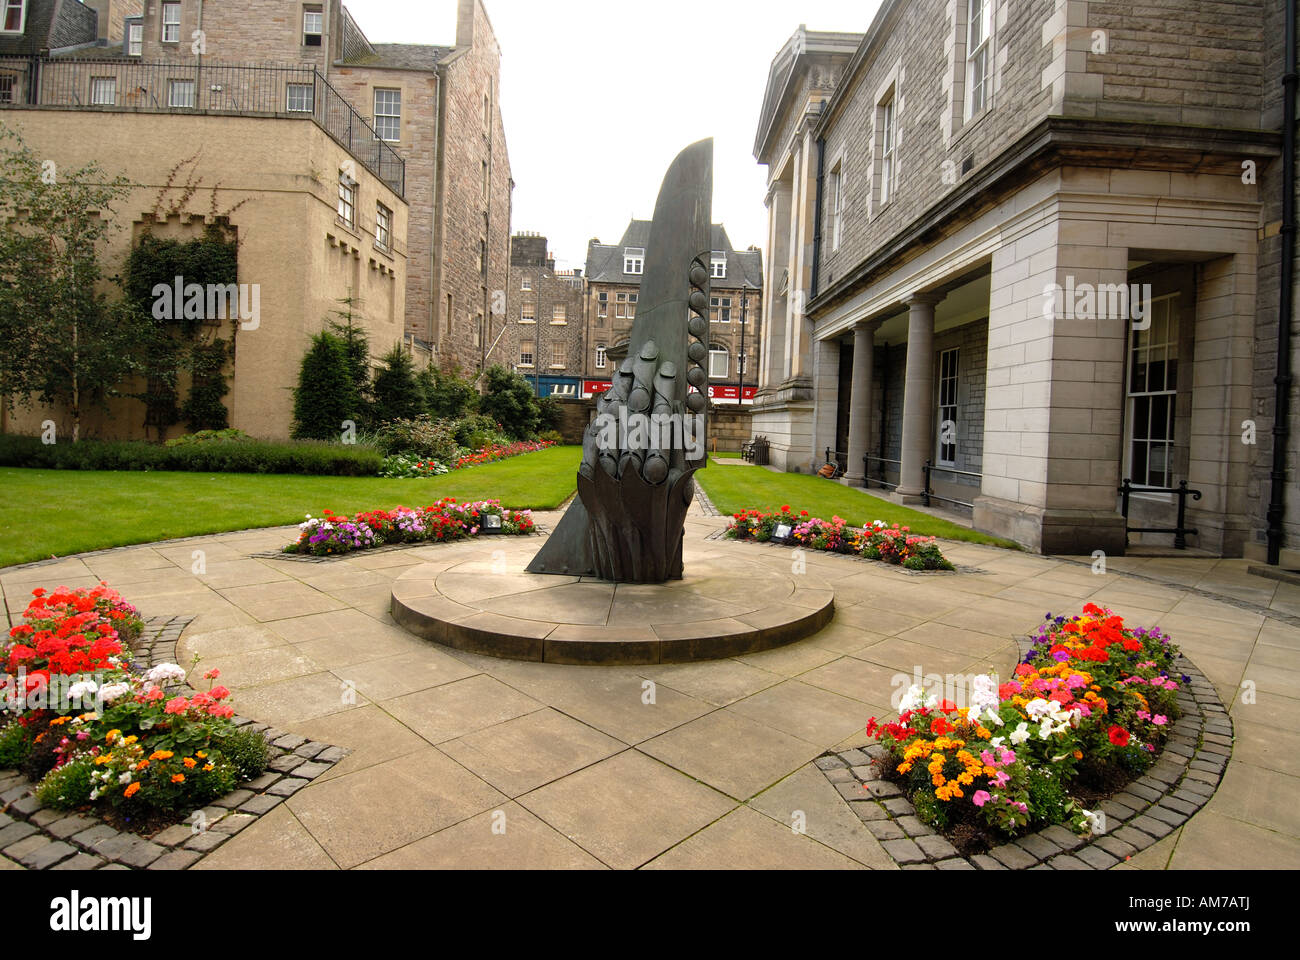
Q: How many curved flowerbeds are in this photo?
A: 4